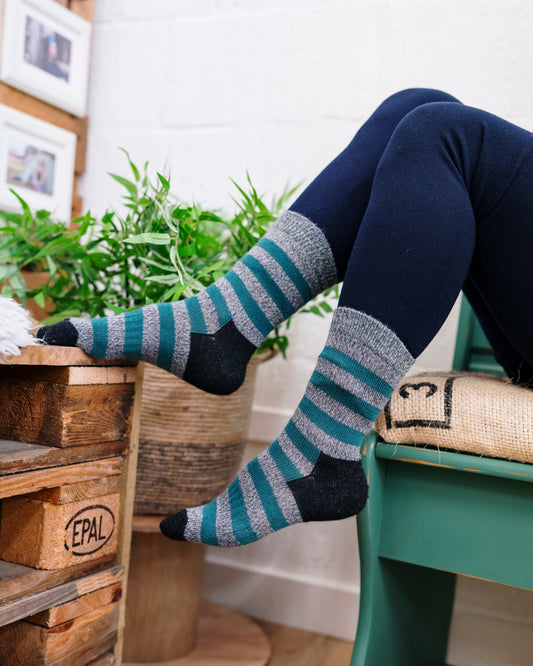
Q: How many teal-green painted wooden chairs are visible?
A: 1